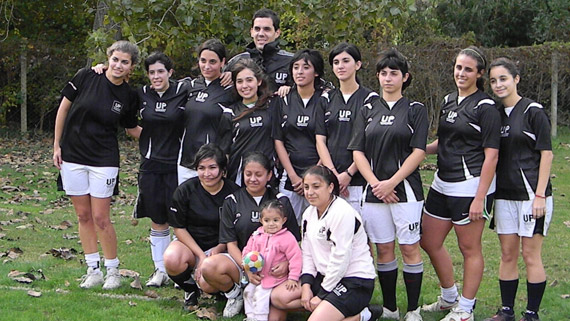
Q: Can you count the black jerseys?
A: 11